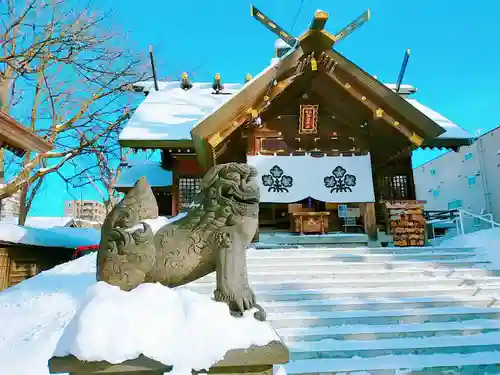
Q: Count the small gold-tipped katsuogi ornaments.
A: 3